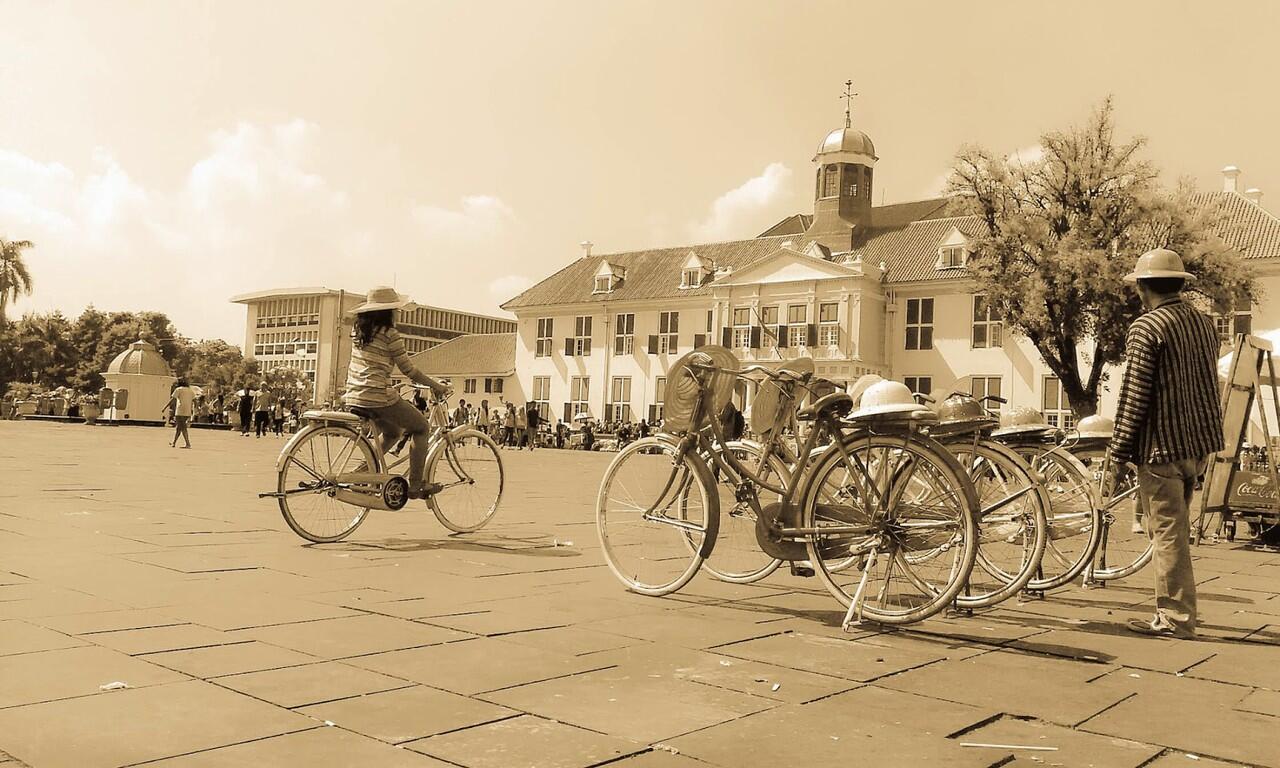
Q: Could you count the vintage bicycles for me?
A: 5